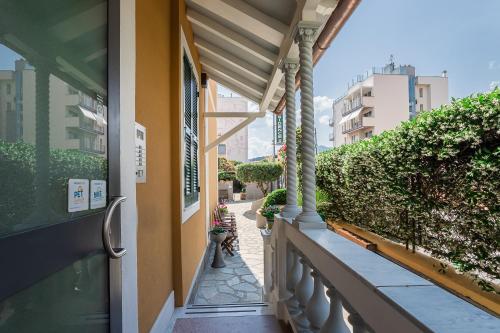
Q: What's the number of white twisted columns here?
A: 2